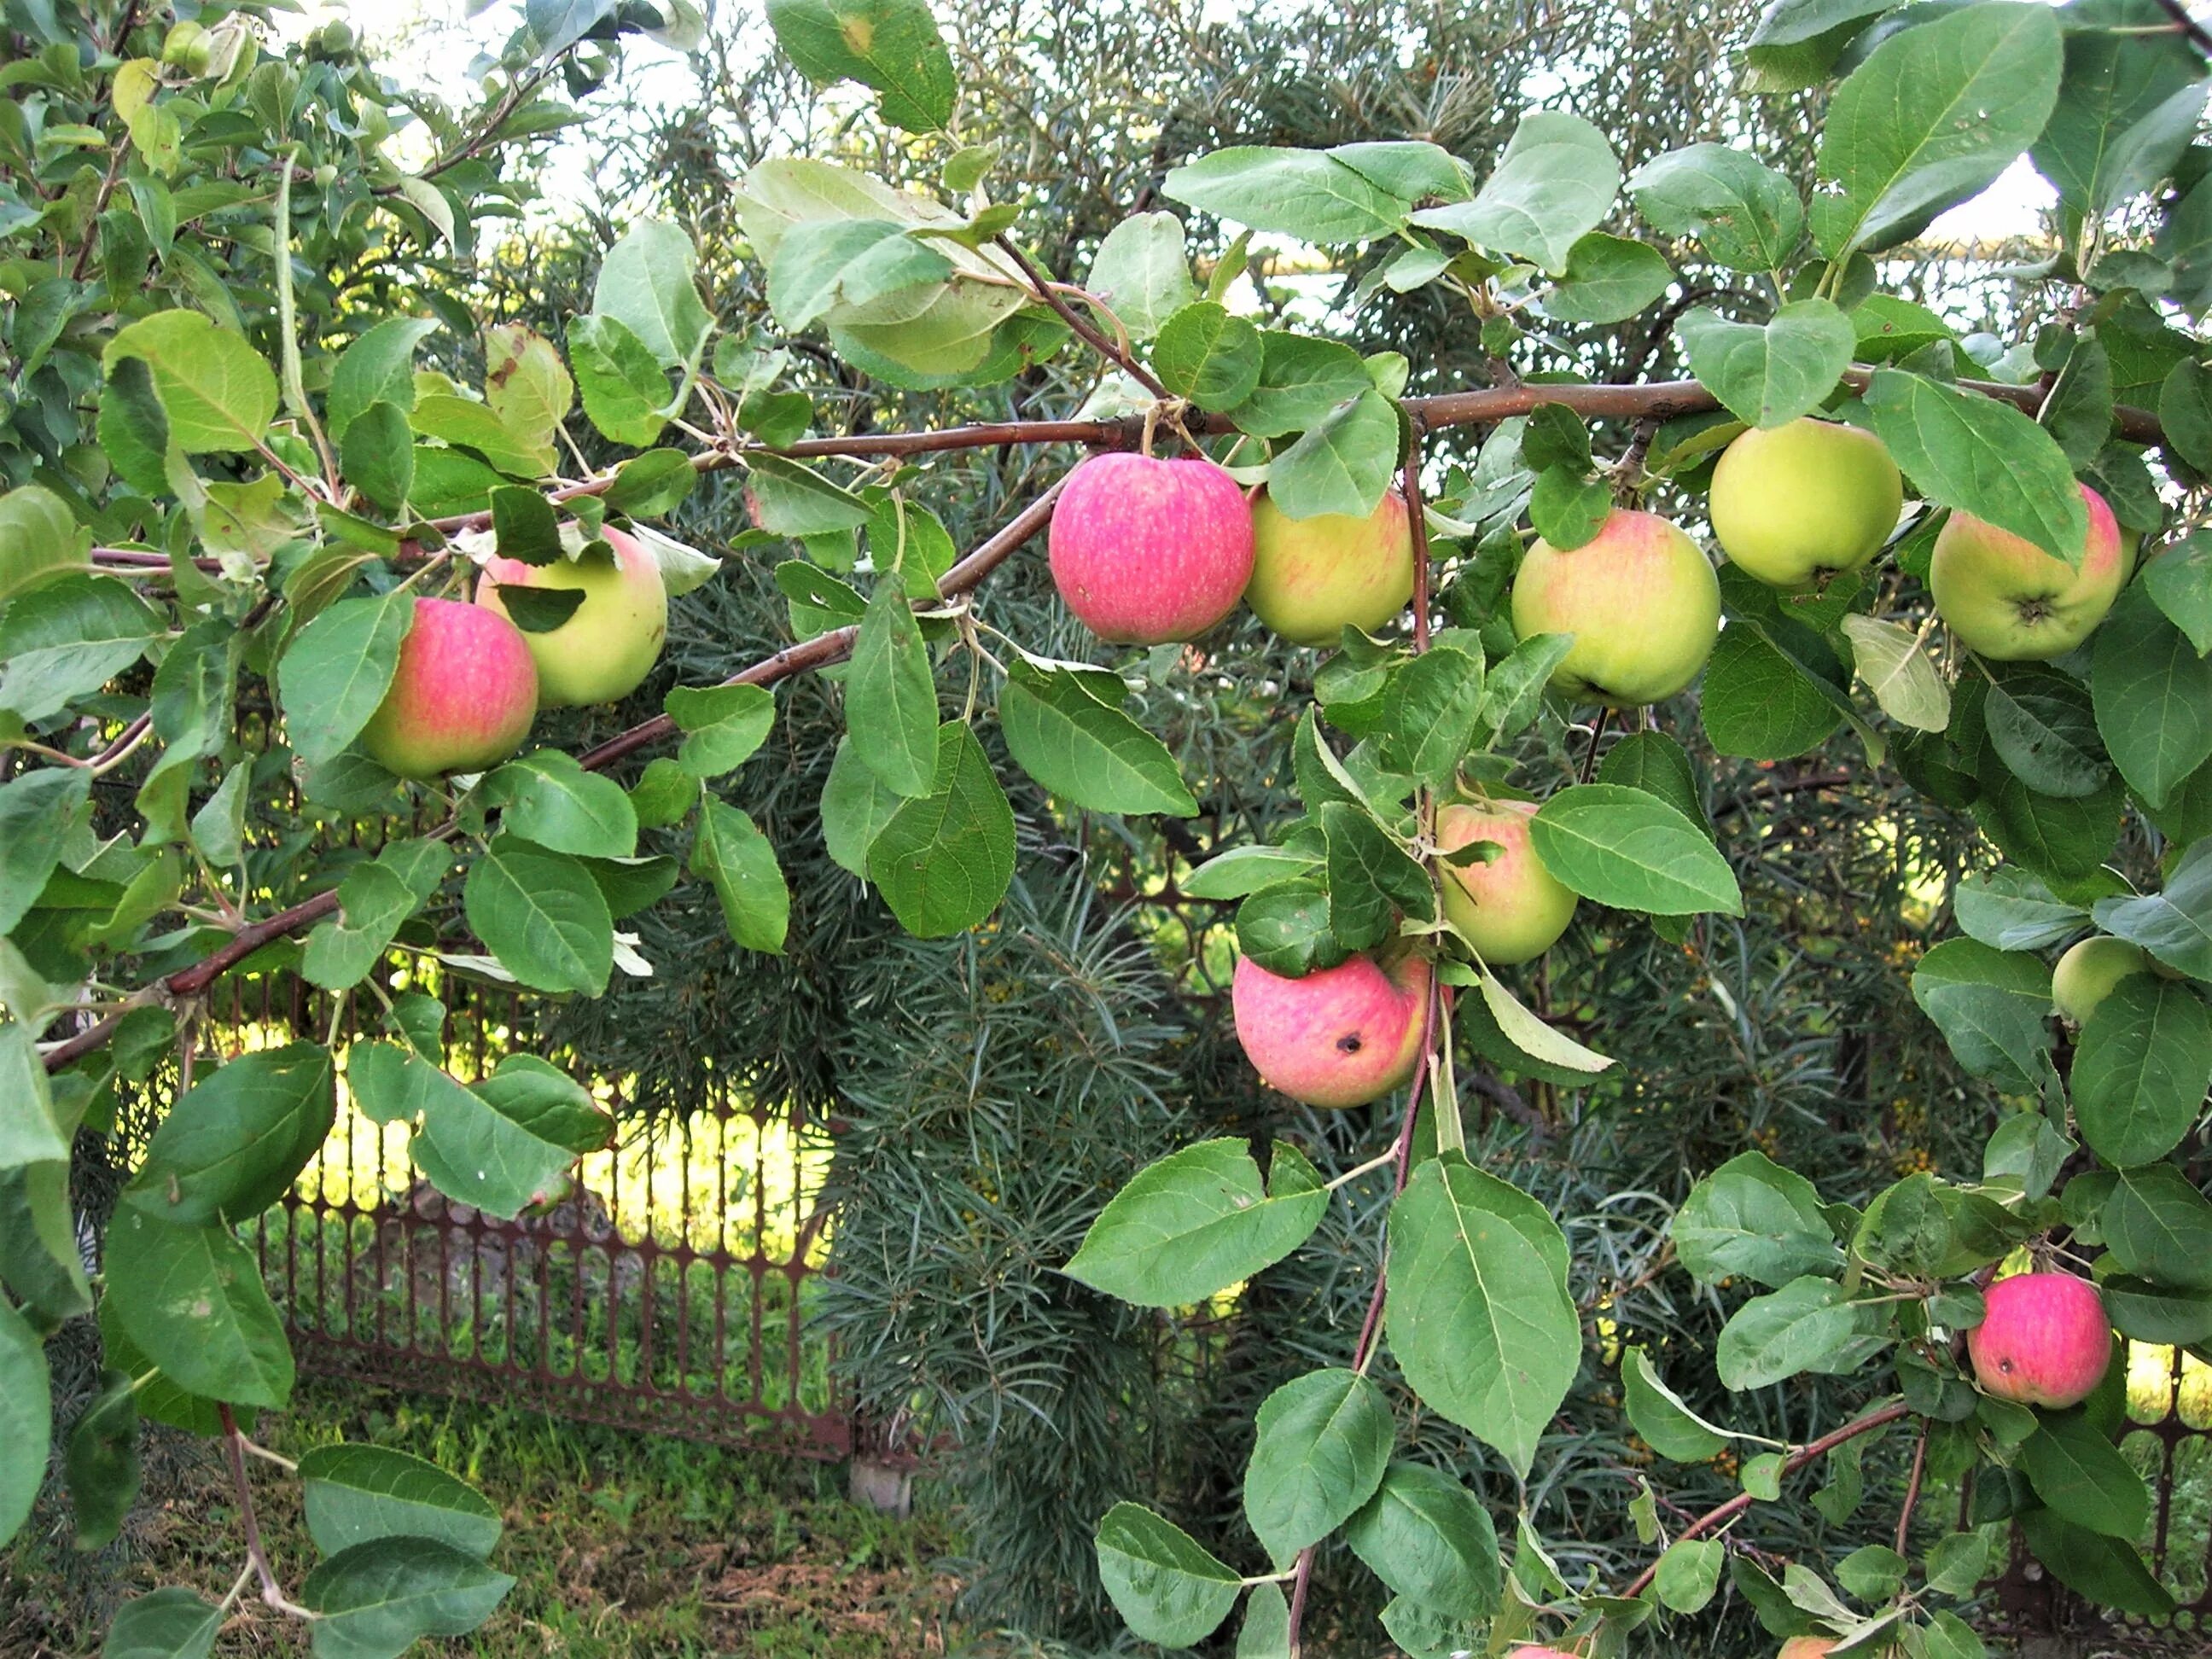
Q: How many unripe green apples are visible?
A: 2